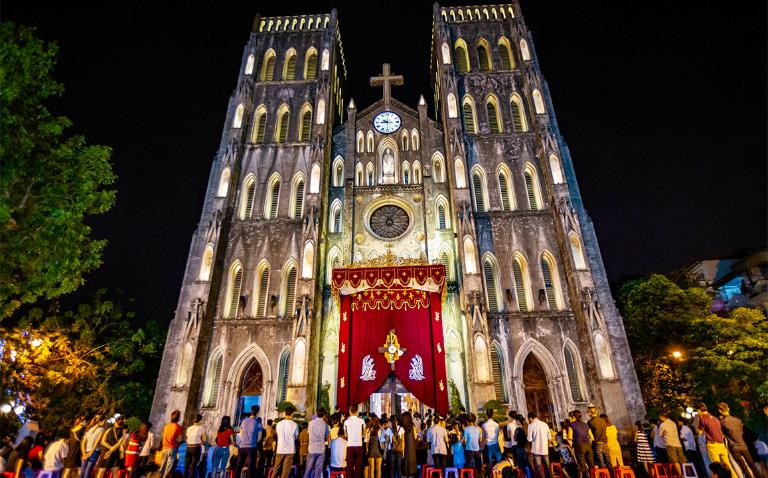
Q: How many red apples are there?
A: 0